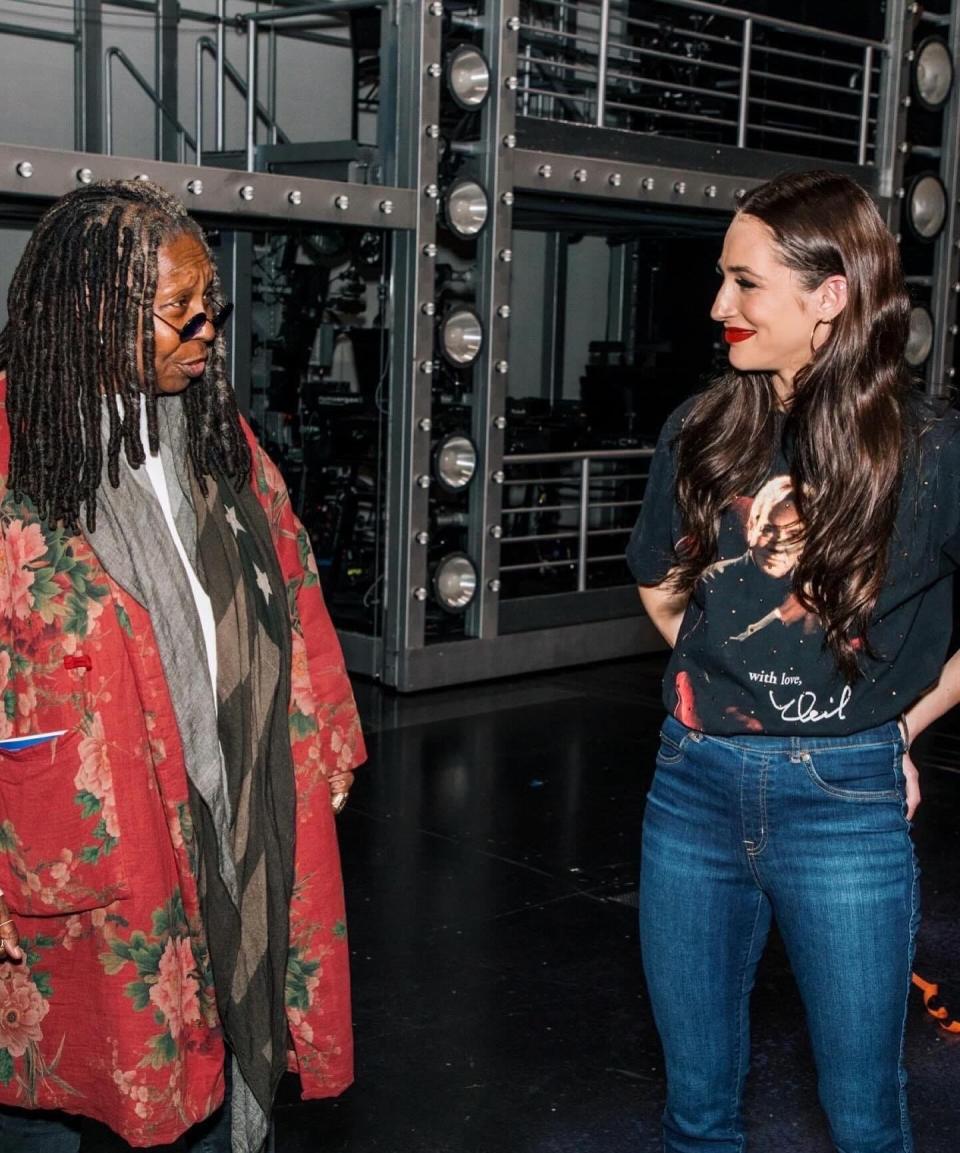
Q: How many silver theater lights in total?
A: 8